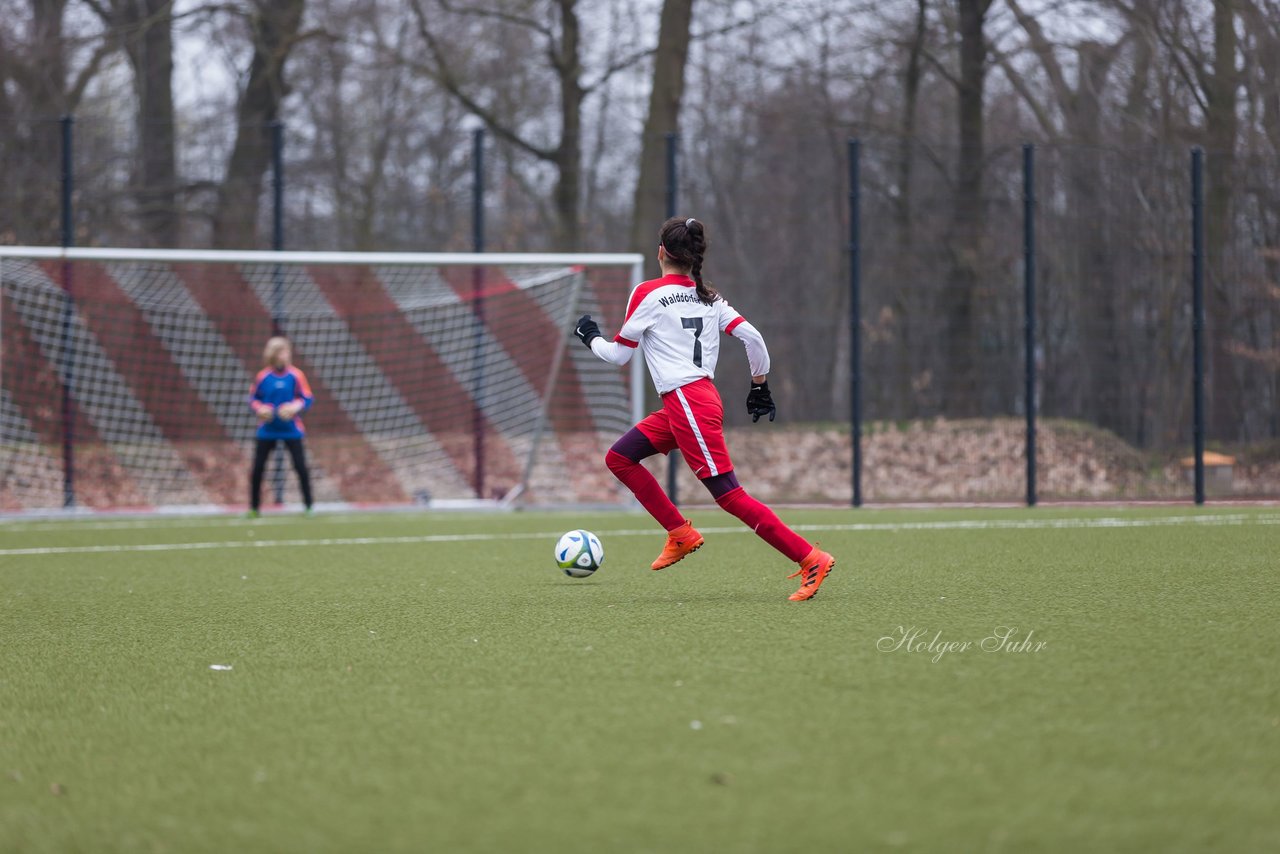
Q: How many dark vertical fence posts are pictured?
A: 7